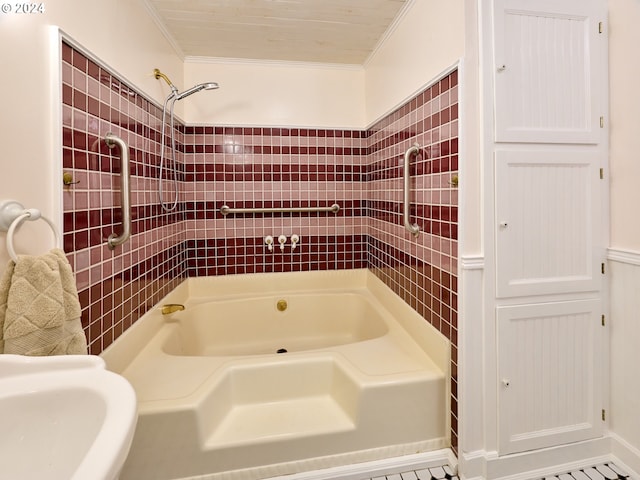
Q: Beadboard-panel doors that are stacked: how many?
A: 3